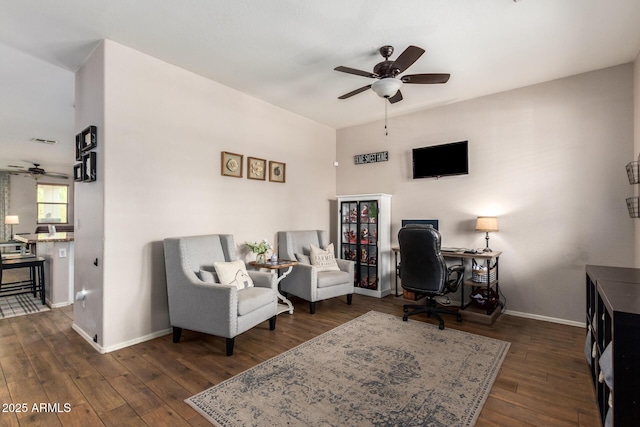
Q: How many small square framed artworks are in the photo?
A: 3